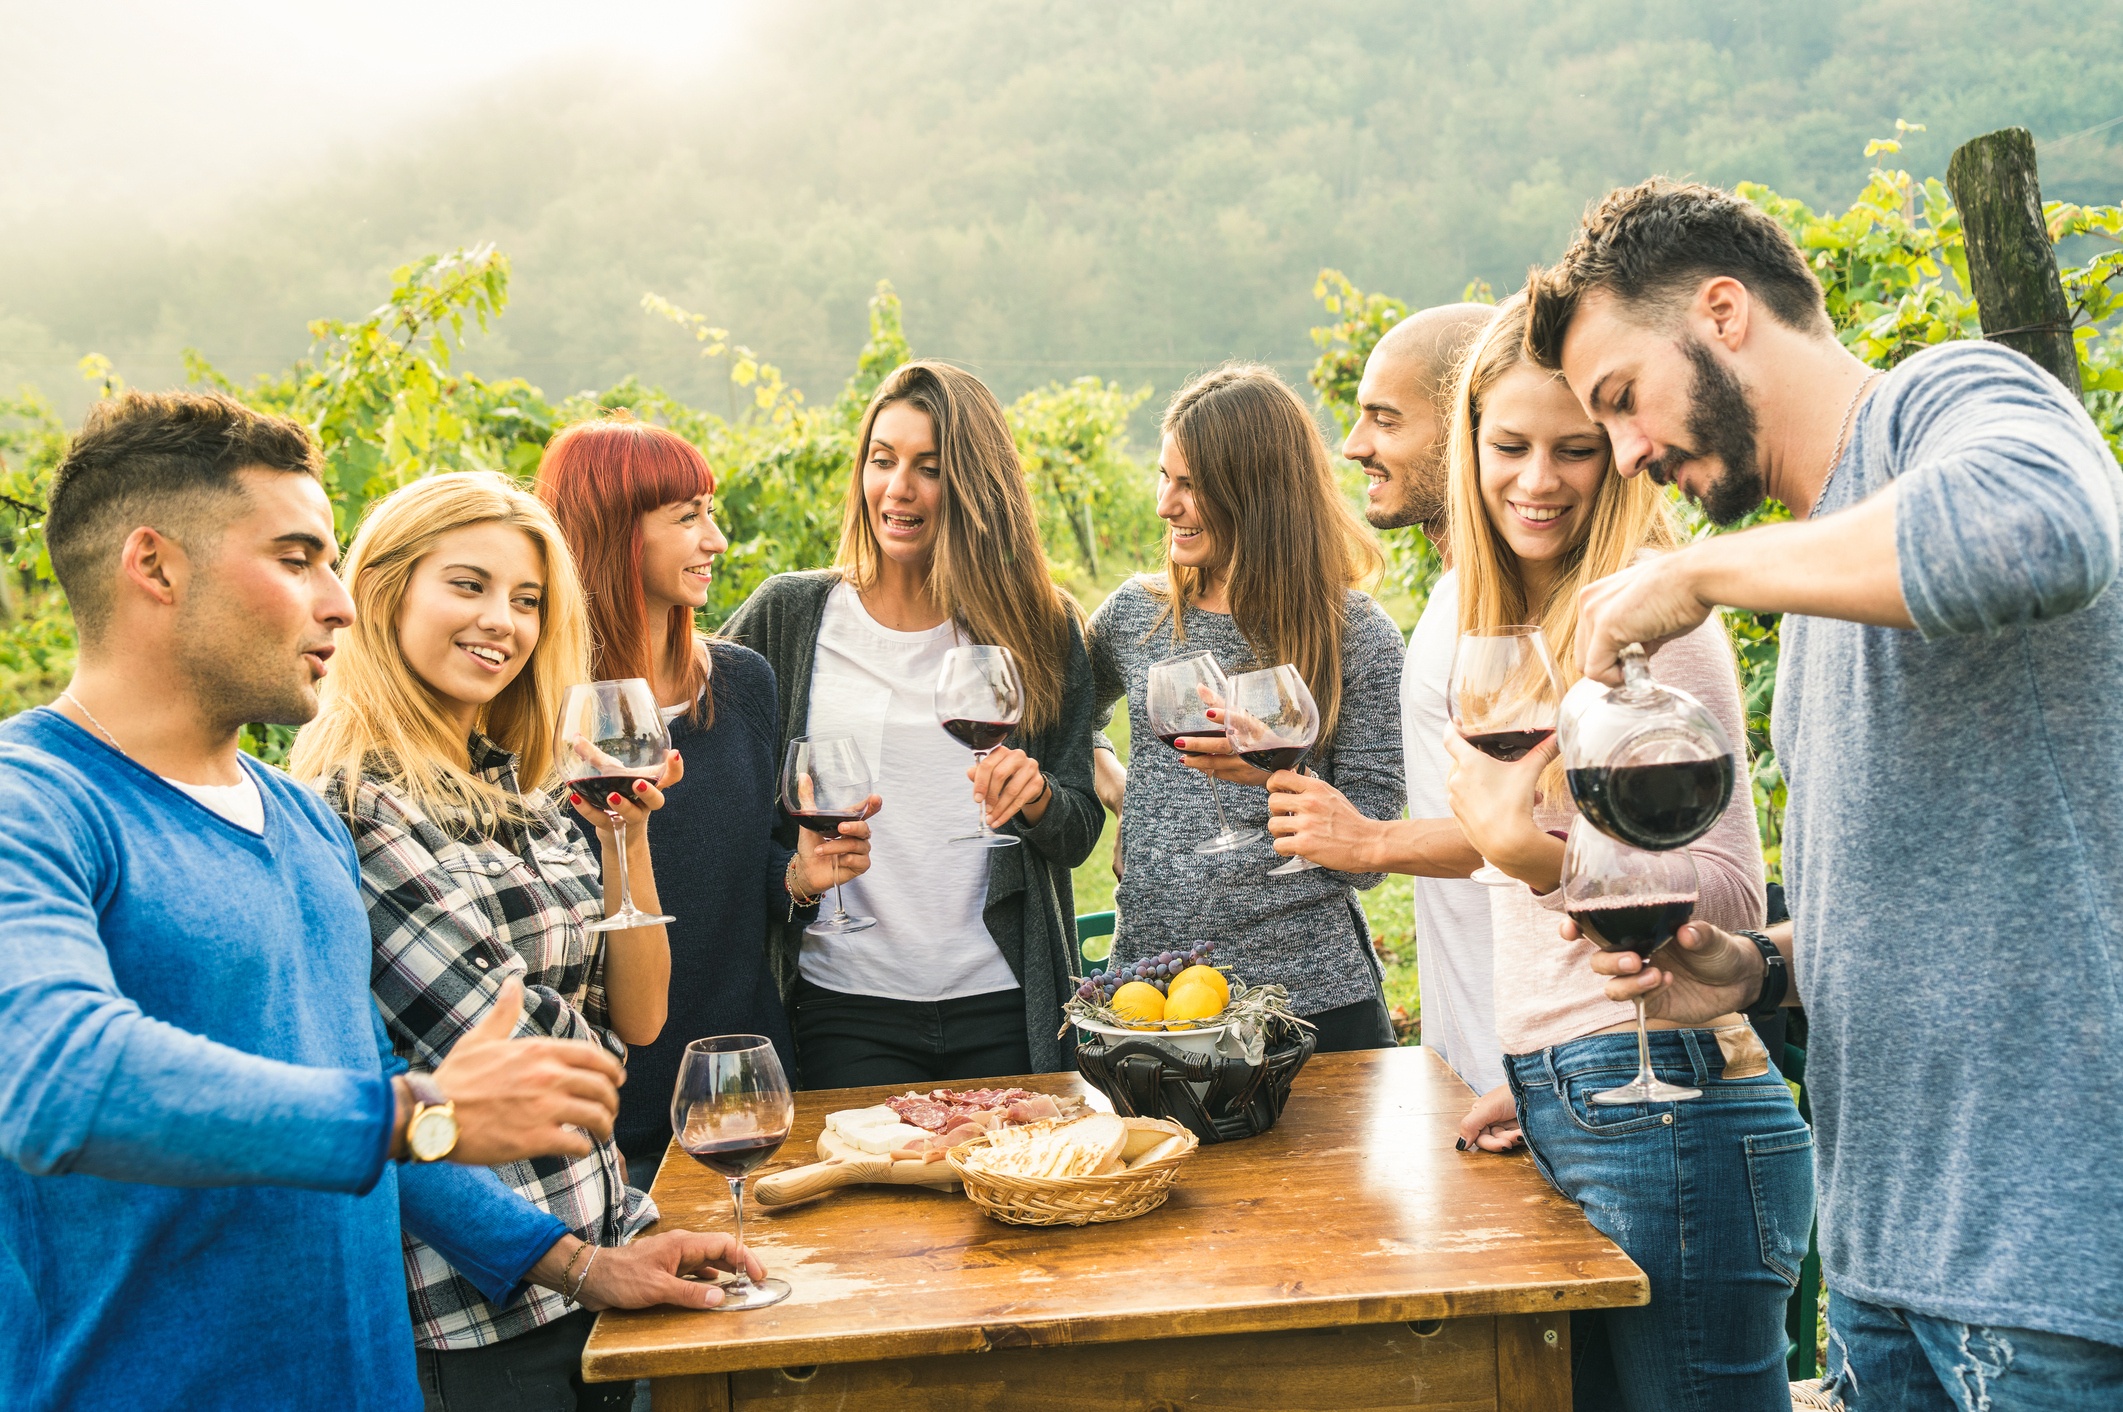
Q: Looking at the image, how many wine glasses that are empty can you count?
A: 0